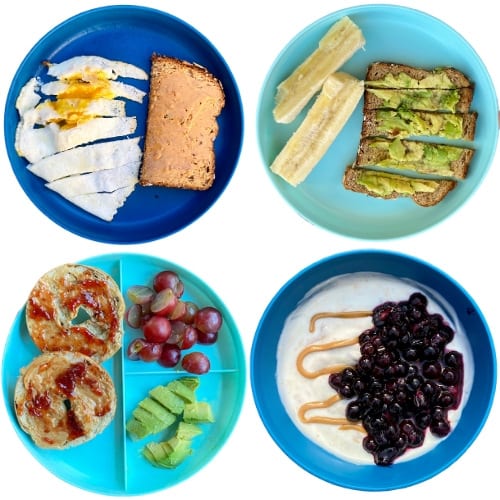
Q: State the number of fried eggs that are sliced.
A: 1